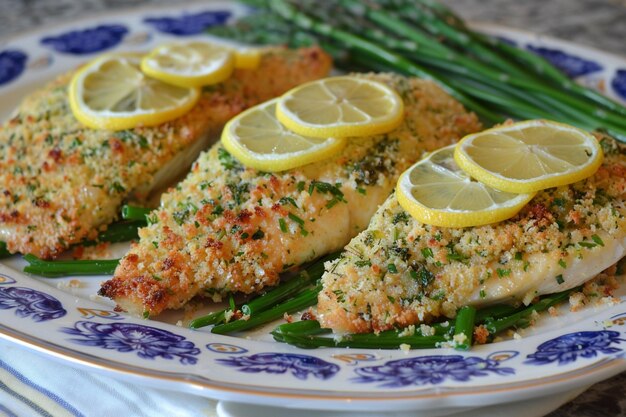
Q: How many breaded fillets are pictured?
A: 3